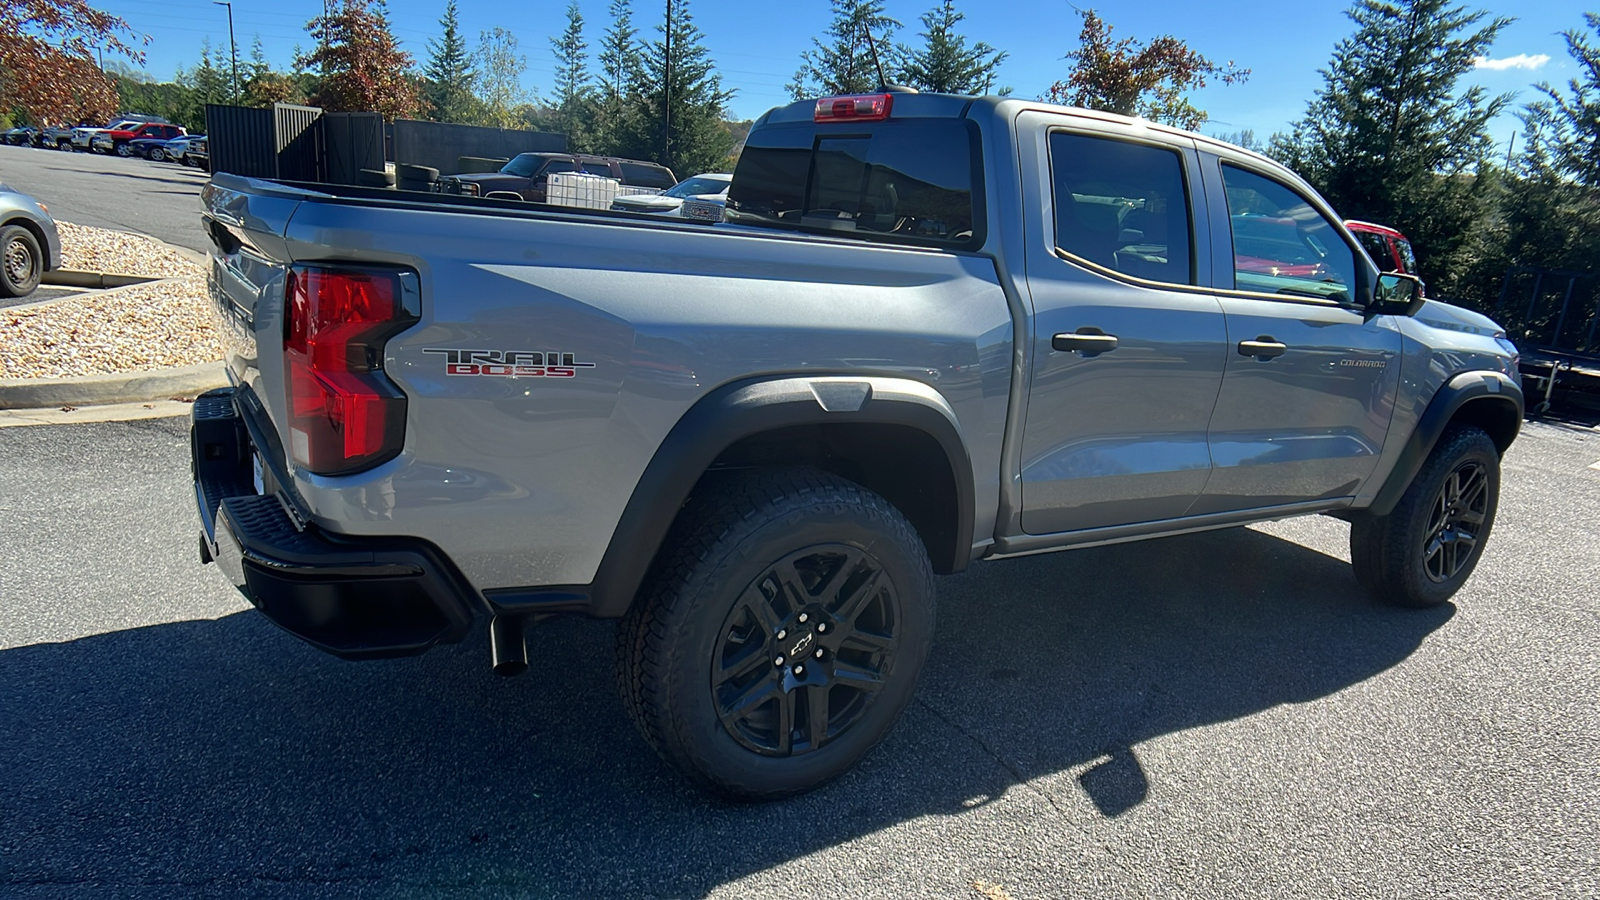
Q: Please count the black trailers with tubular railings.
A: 1